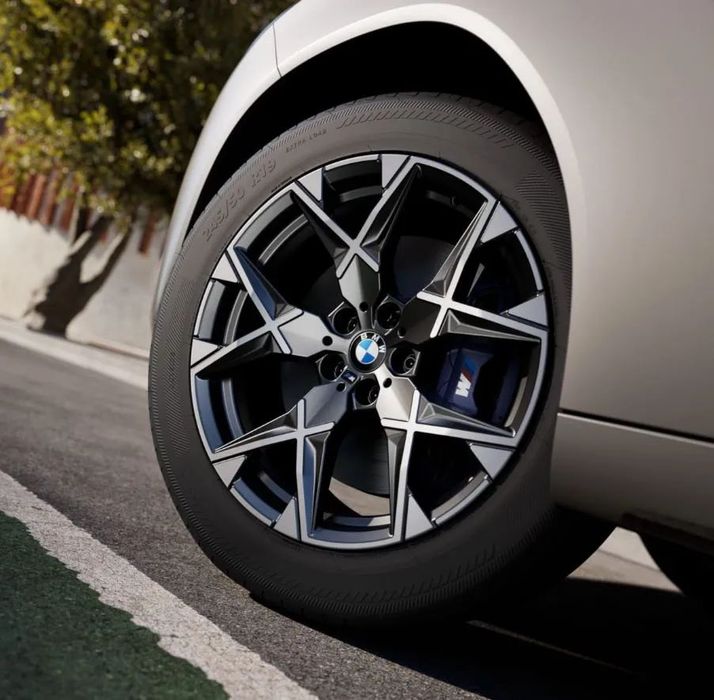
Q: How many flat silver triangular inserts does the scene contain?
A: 10